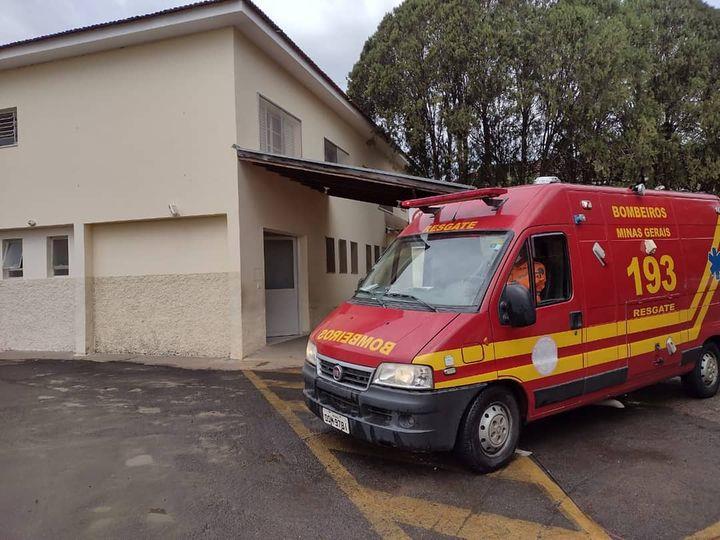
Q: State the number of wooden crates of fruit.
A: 0